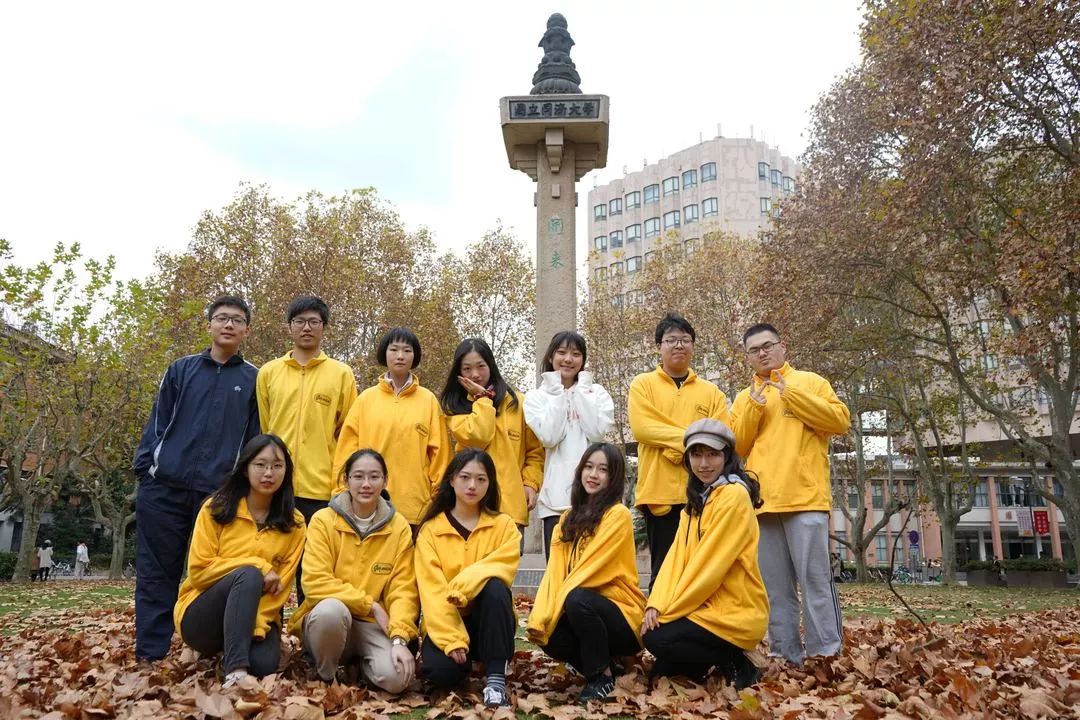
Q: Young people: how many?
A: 12